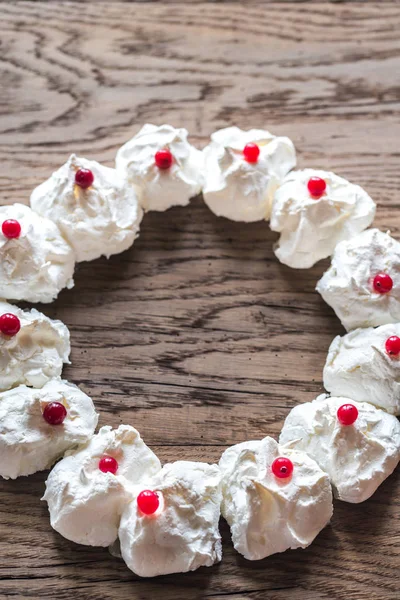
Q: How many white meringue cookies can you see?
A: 13